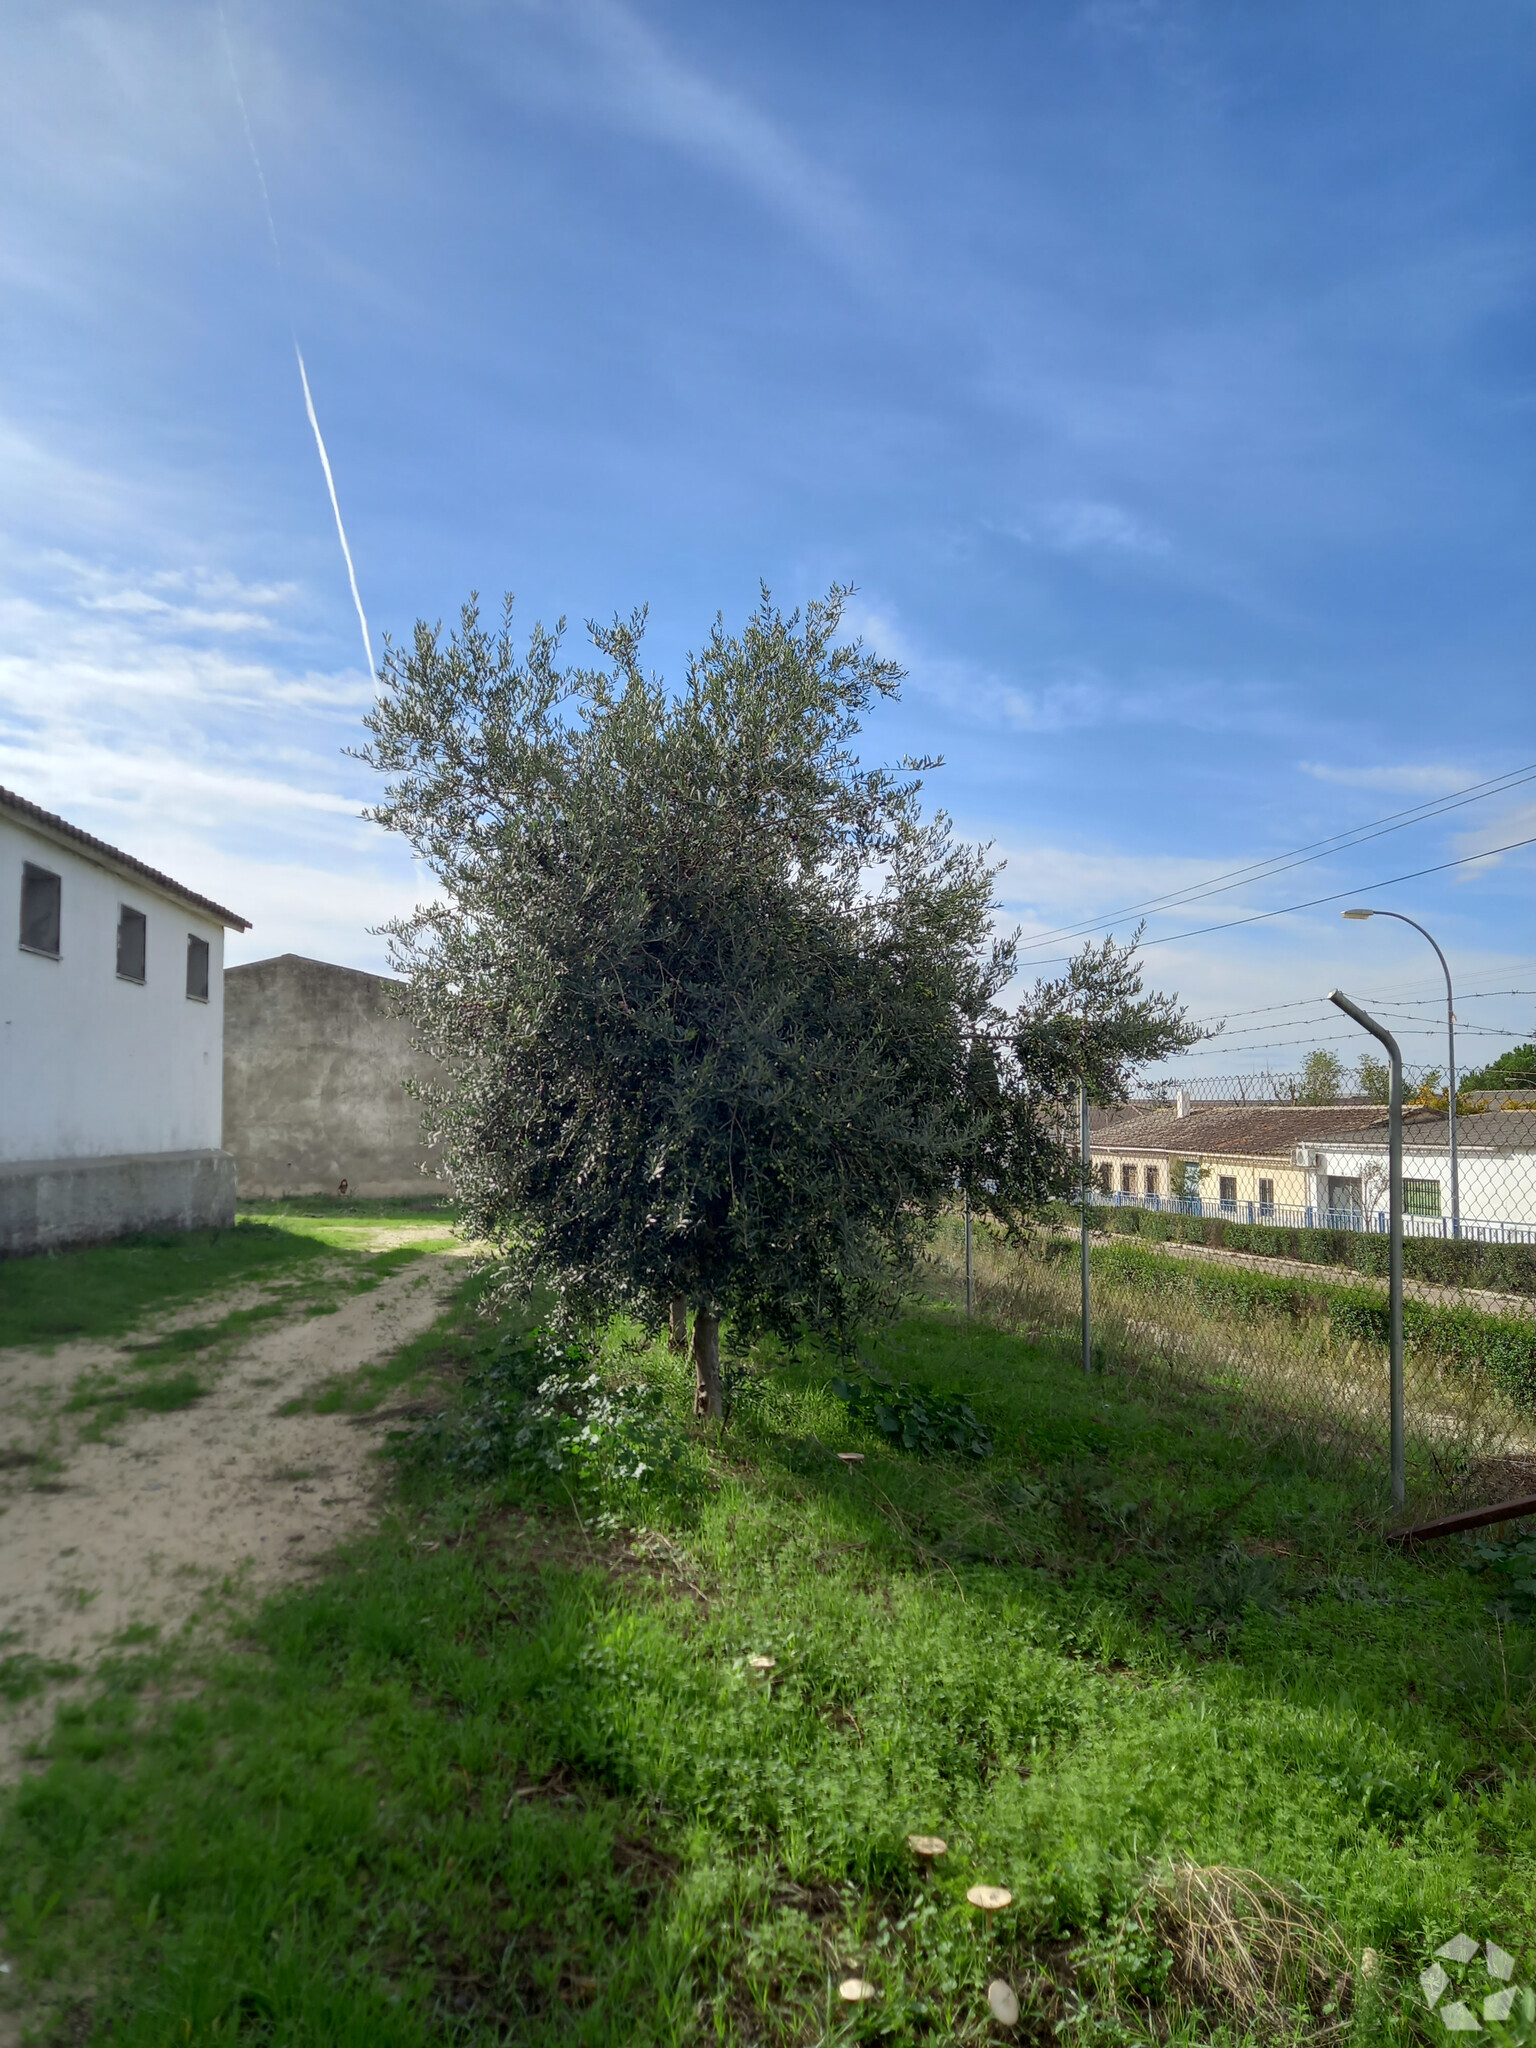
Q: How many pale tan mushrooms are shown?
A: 6